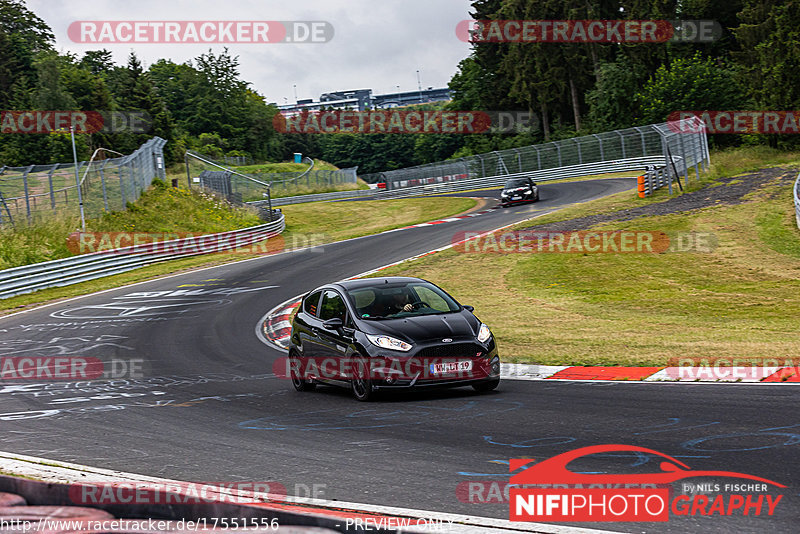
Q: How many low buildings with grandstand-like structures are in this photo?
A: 1